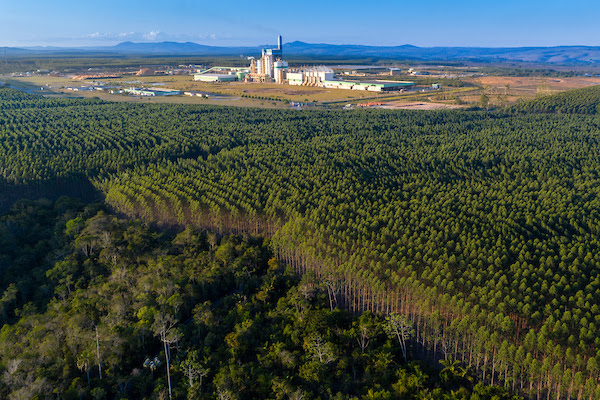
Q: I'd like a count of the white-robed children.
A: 0